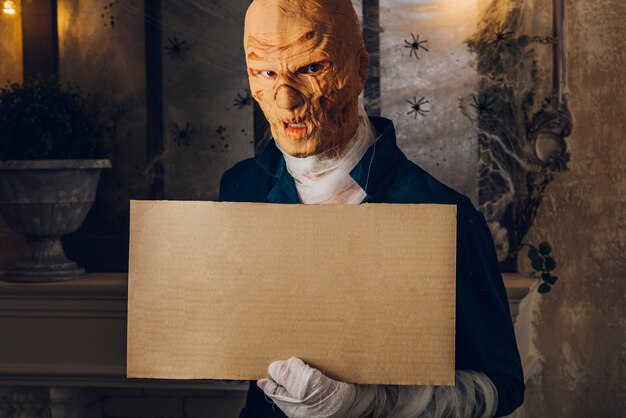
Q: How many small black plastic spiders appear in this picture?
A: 7